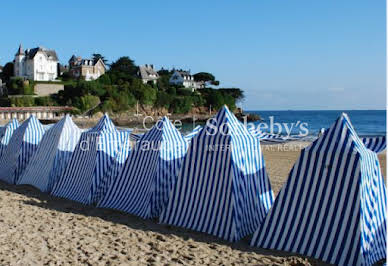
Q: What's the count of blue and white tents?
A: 7